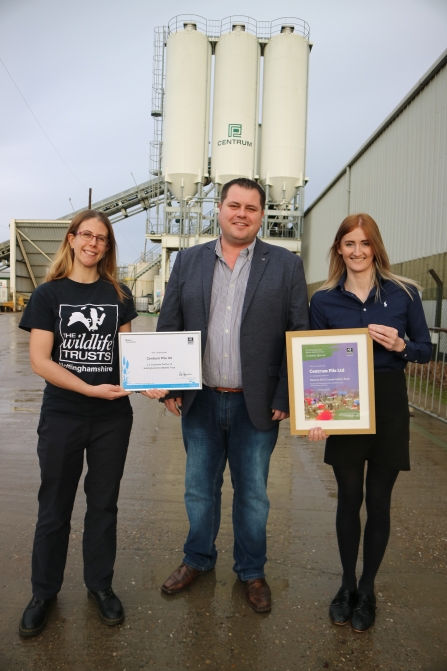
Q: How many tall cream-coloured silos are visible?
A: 3